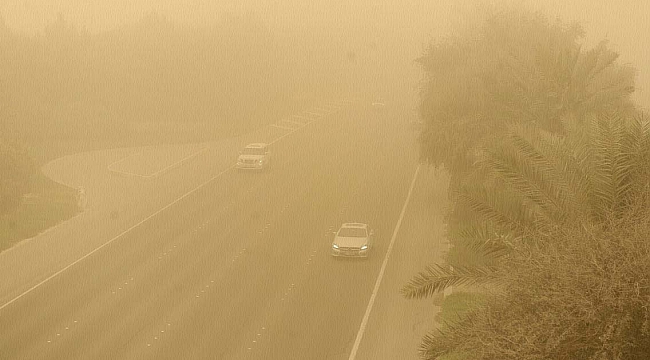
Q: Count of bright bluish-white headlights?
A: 2